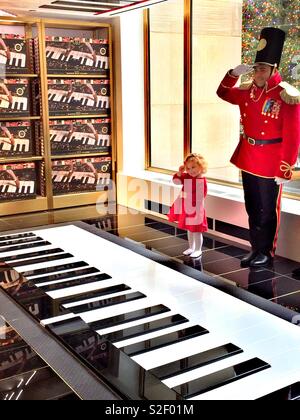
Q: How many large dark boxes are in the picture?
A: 8